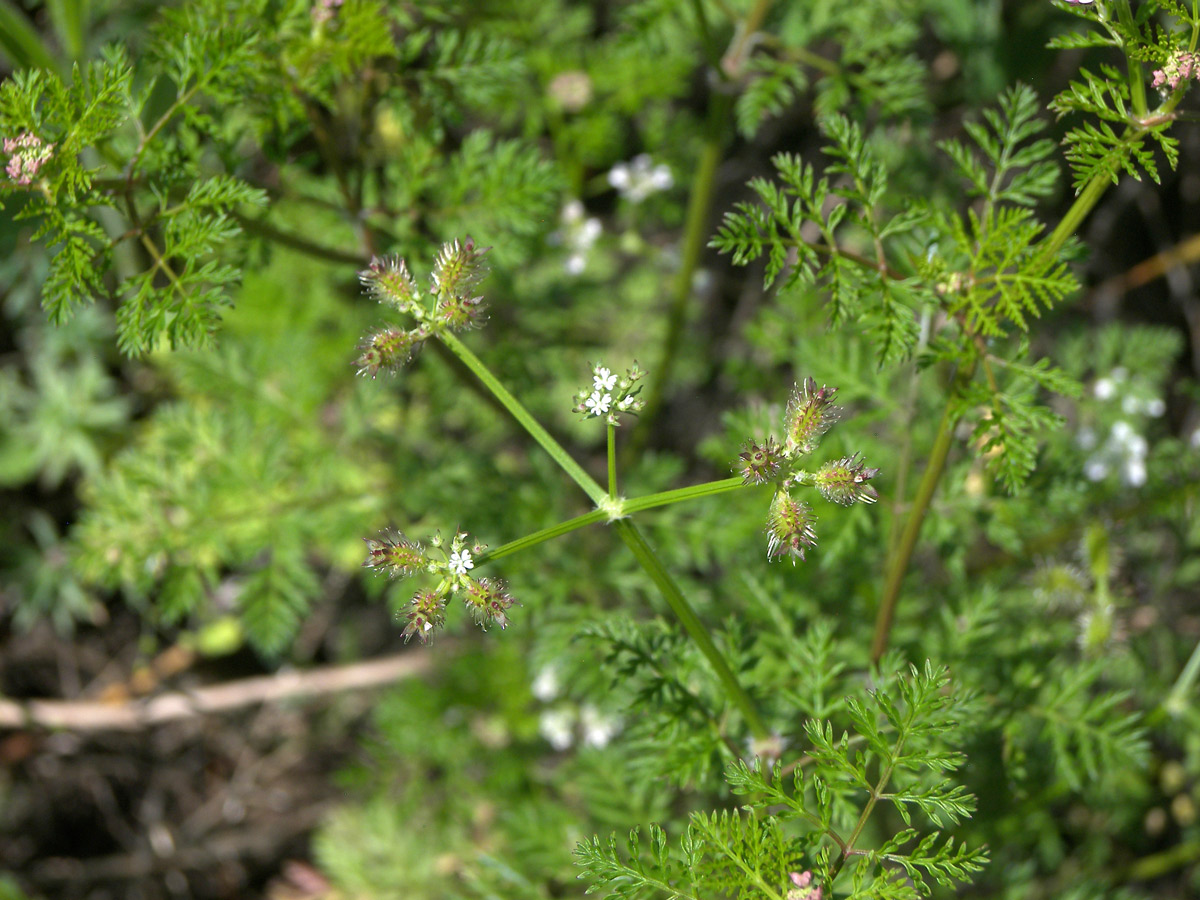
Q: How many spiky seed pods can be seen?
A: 11